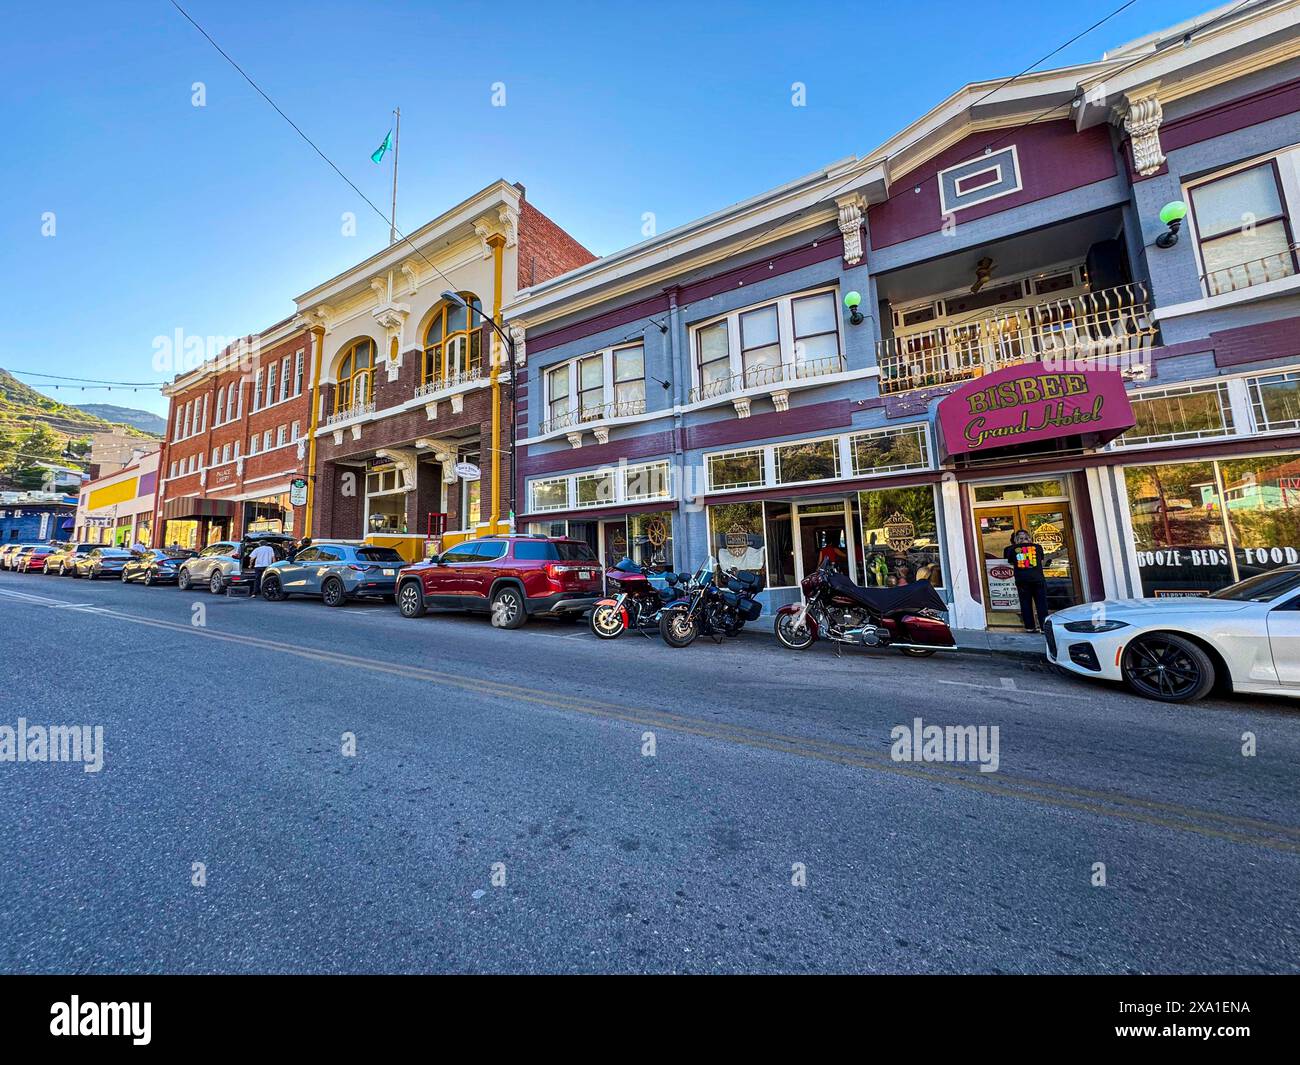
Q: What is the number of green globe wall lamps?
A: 2